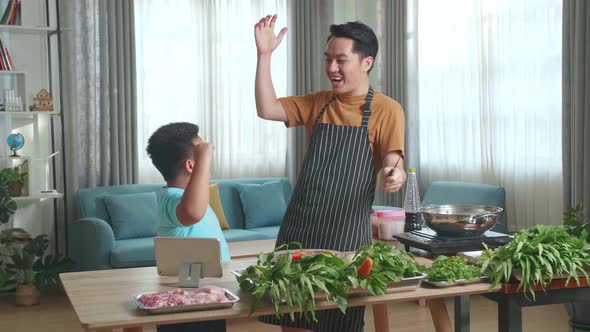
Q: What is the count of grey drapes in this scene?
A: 4